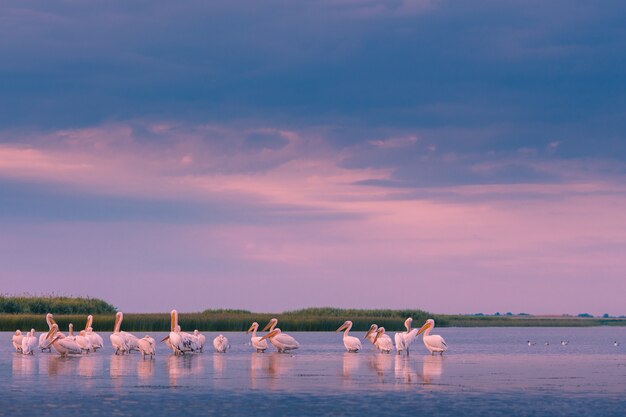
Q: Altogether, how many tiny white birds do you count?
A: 4